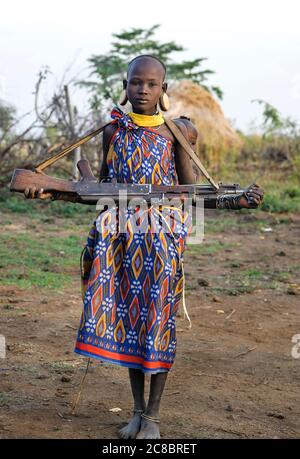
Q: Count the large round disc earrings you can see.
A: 2